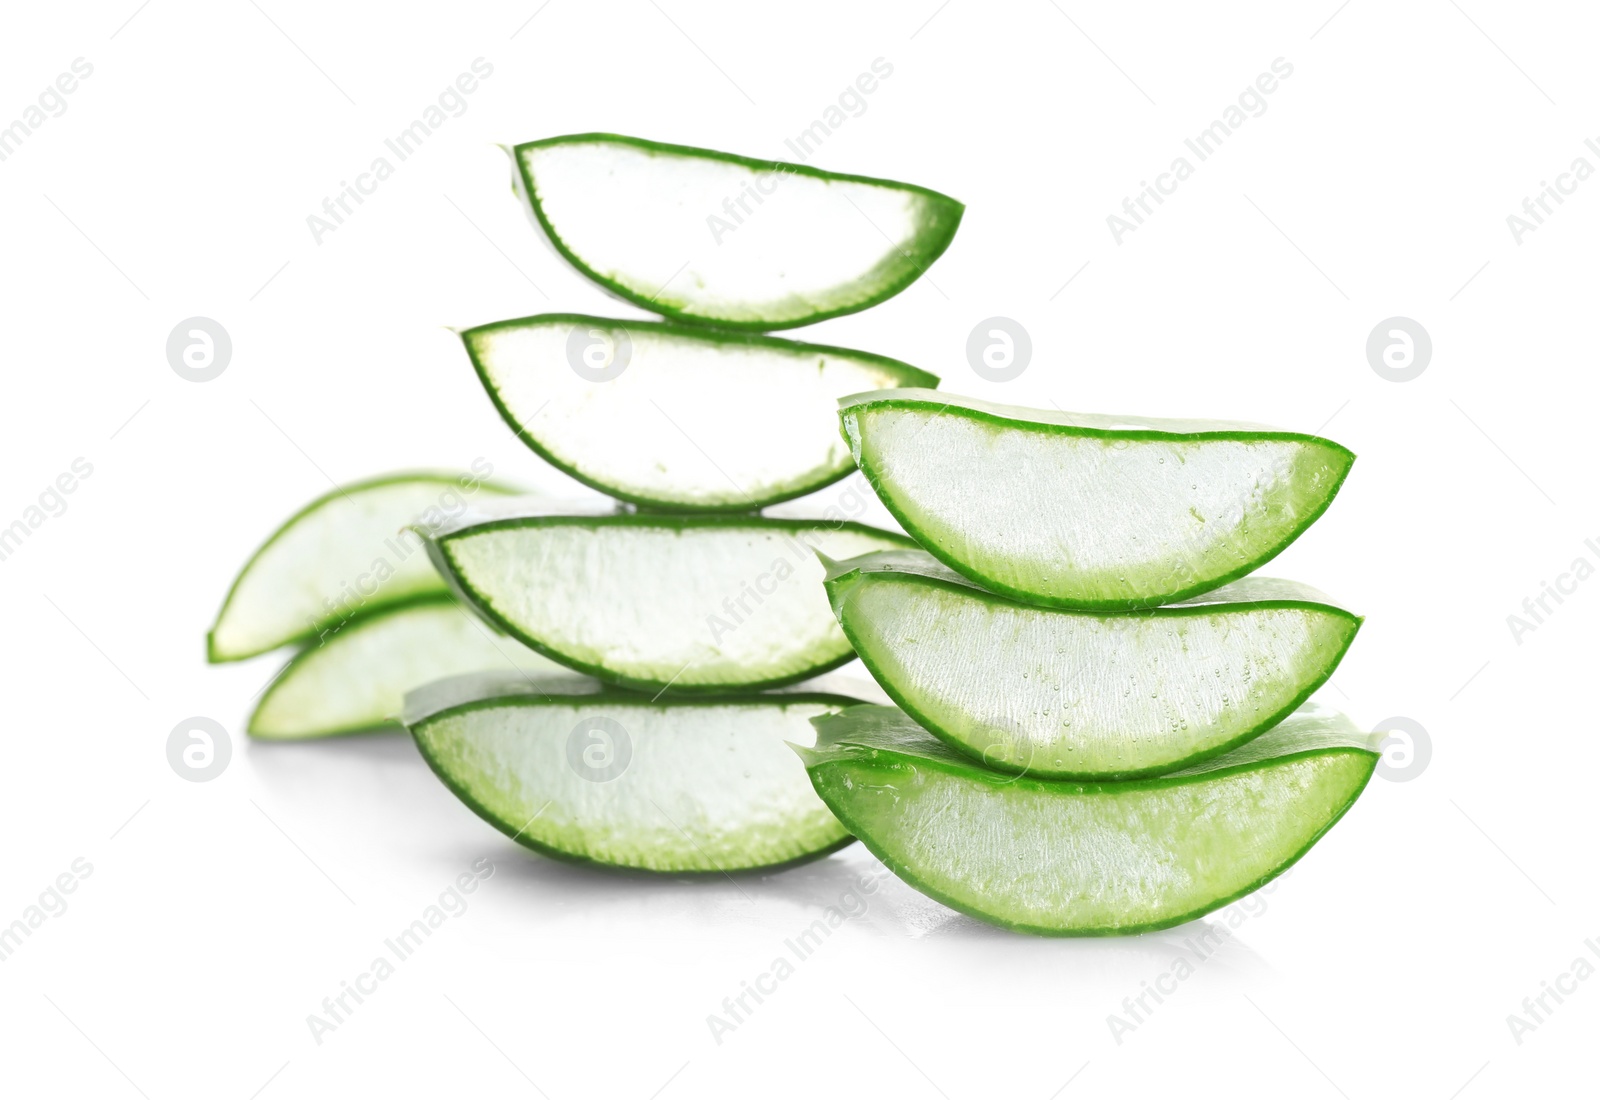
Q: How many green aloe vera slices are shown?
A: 9